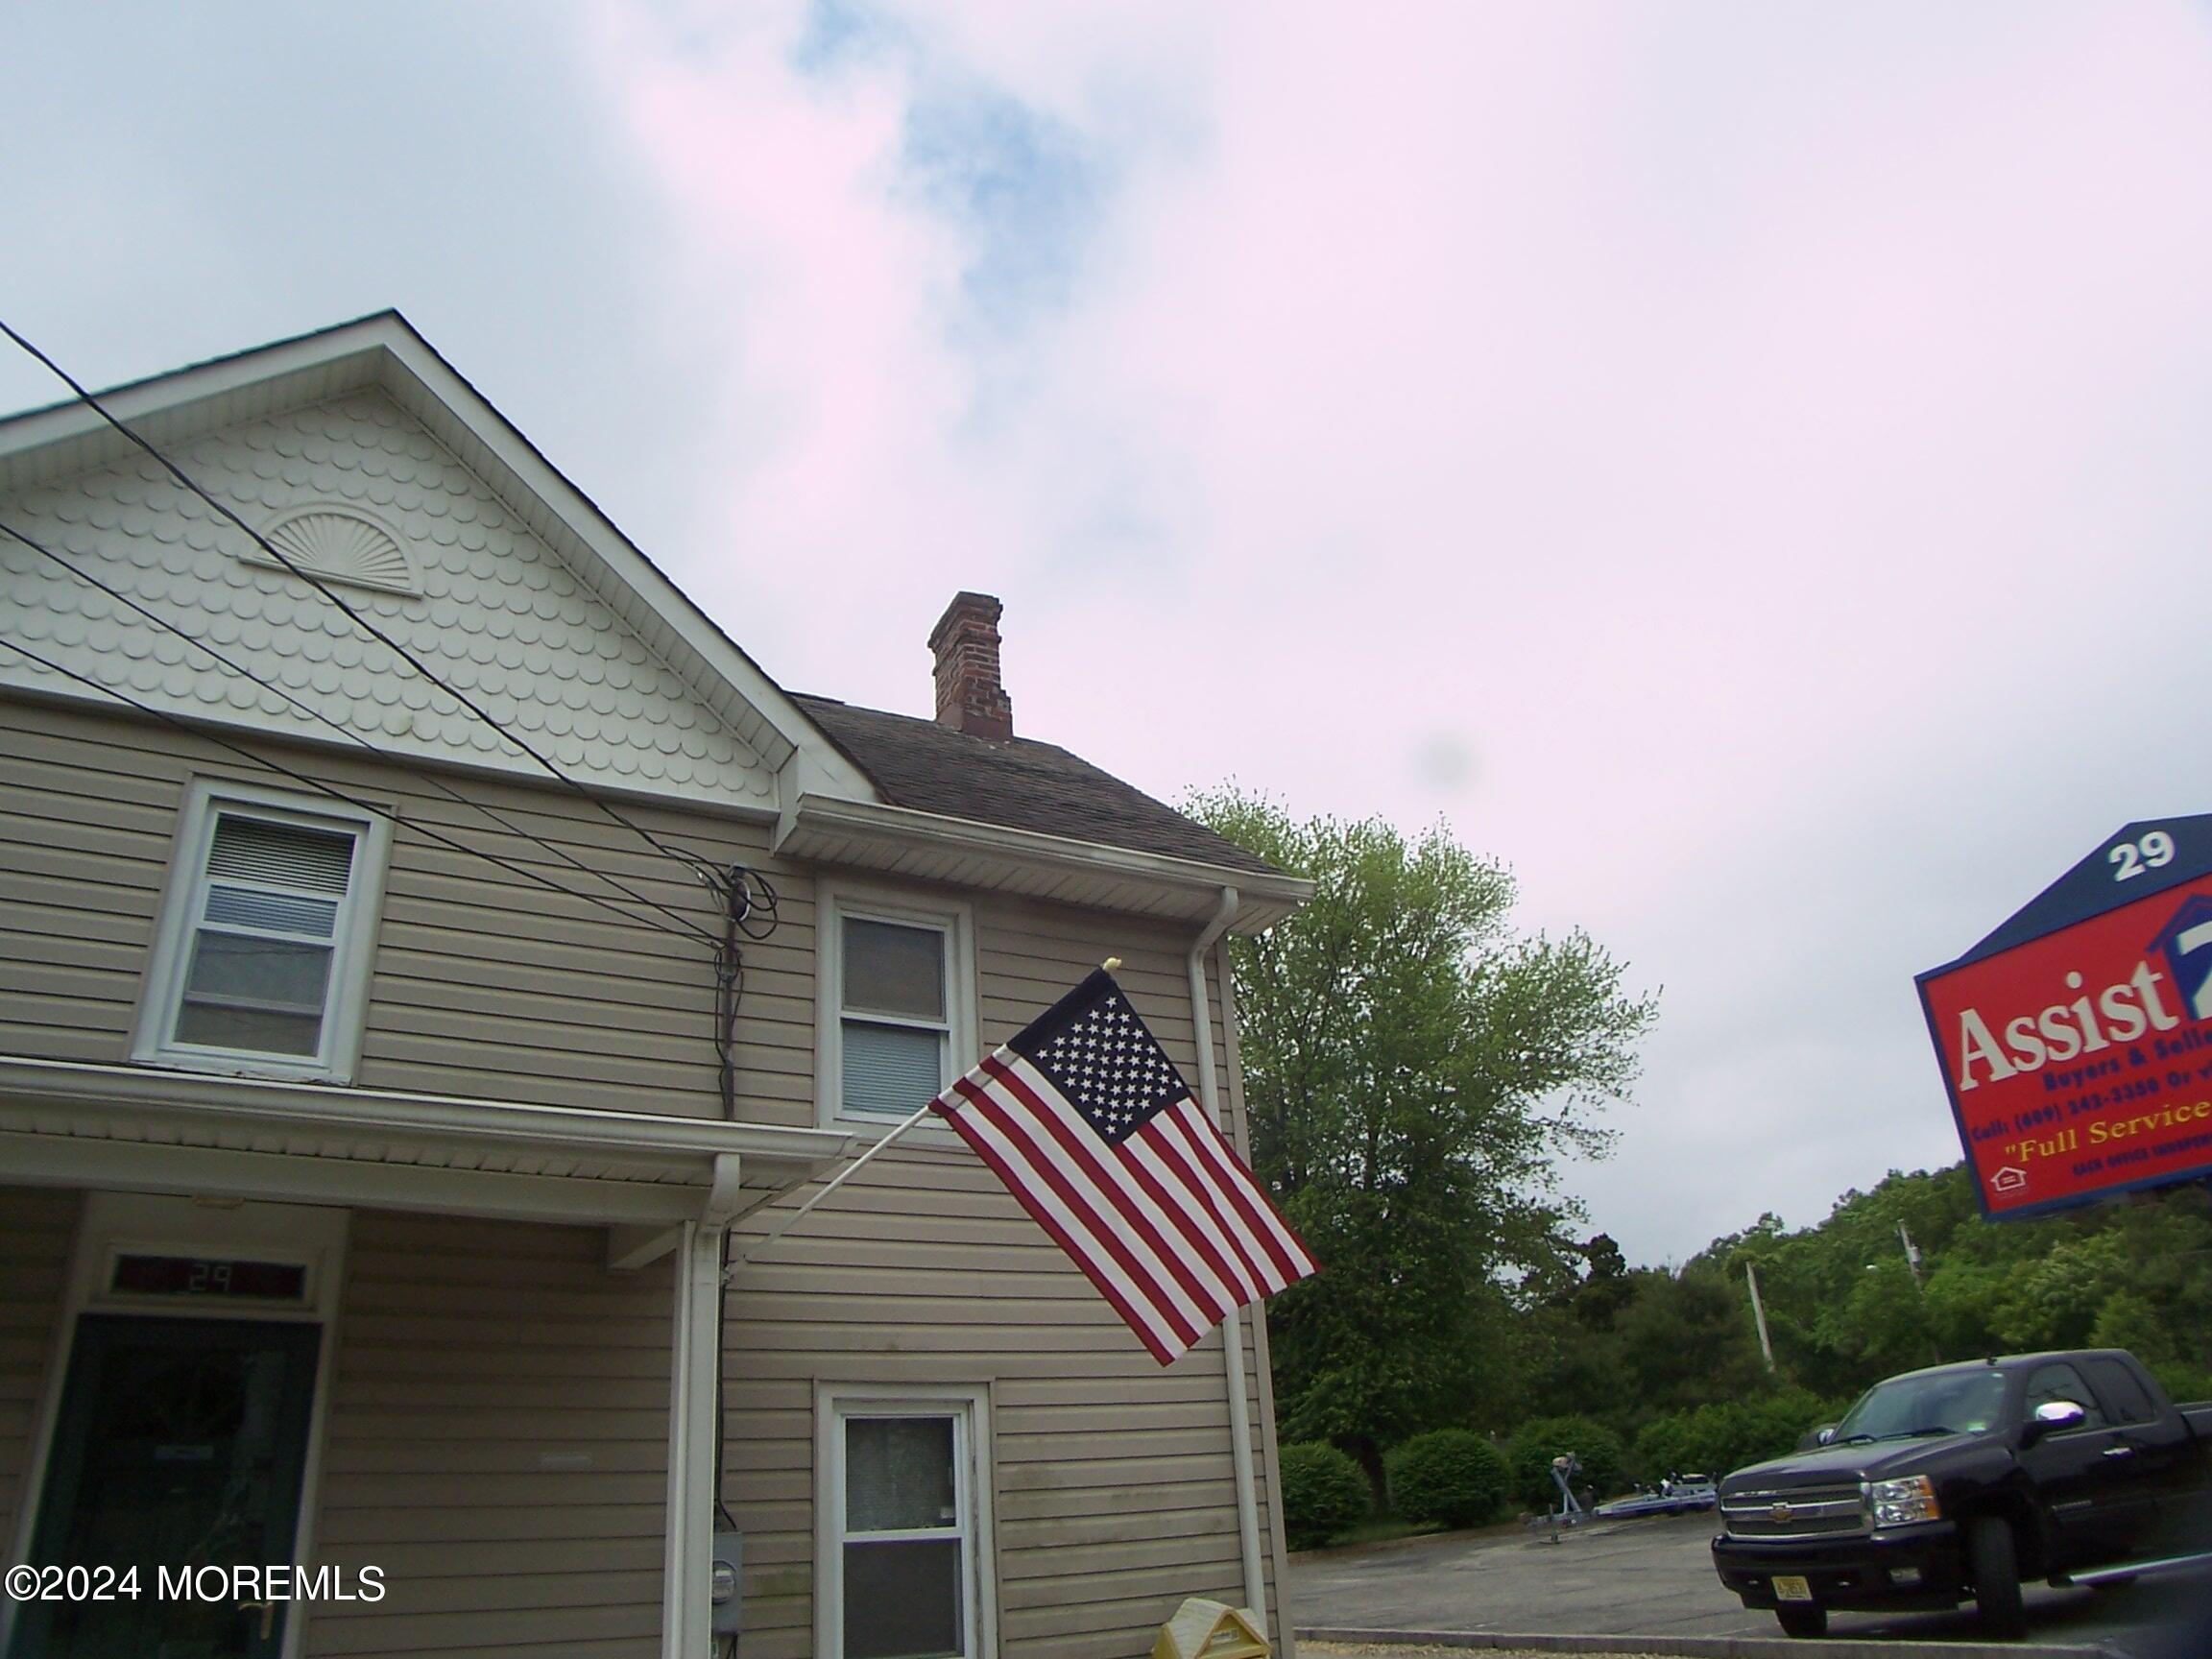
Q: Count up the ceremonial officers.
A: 0